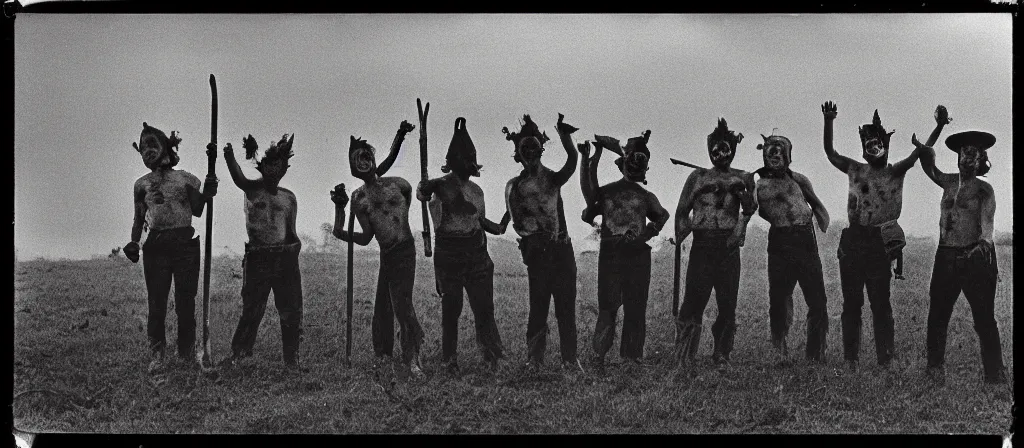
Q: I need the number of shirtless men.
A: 10